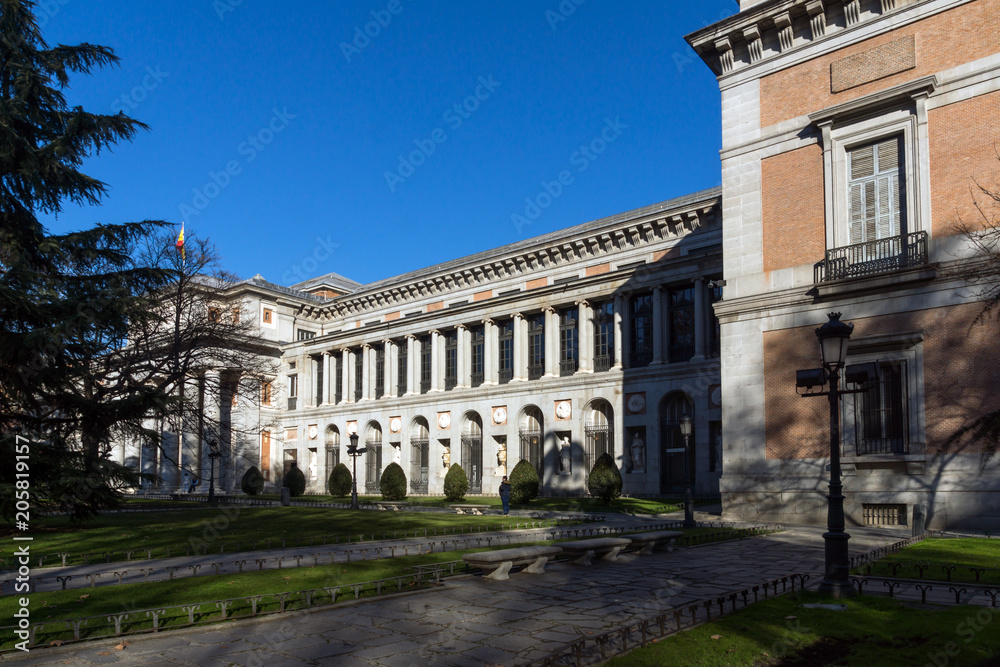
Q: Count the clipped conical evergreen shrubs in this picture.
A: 7